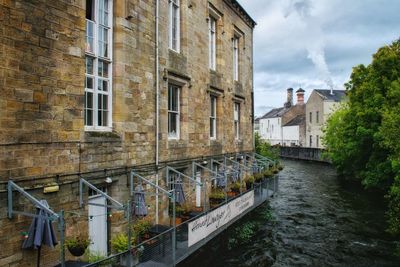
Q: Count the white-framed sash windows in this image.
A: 7